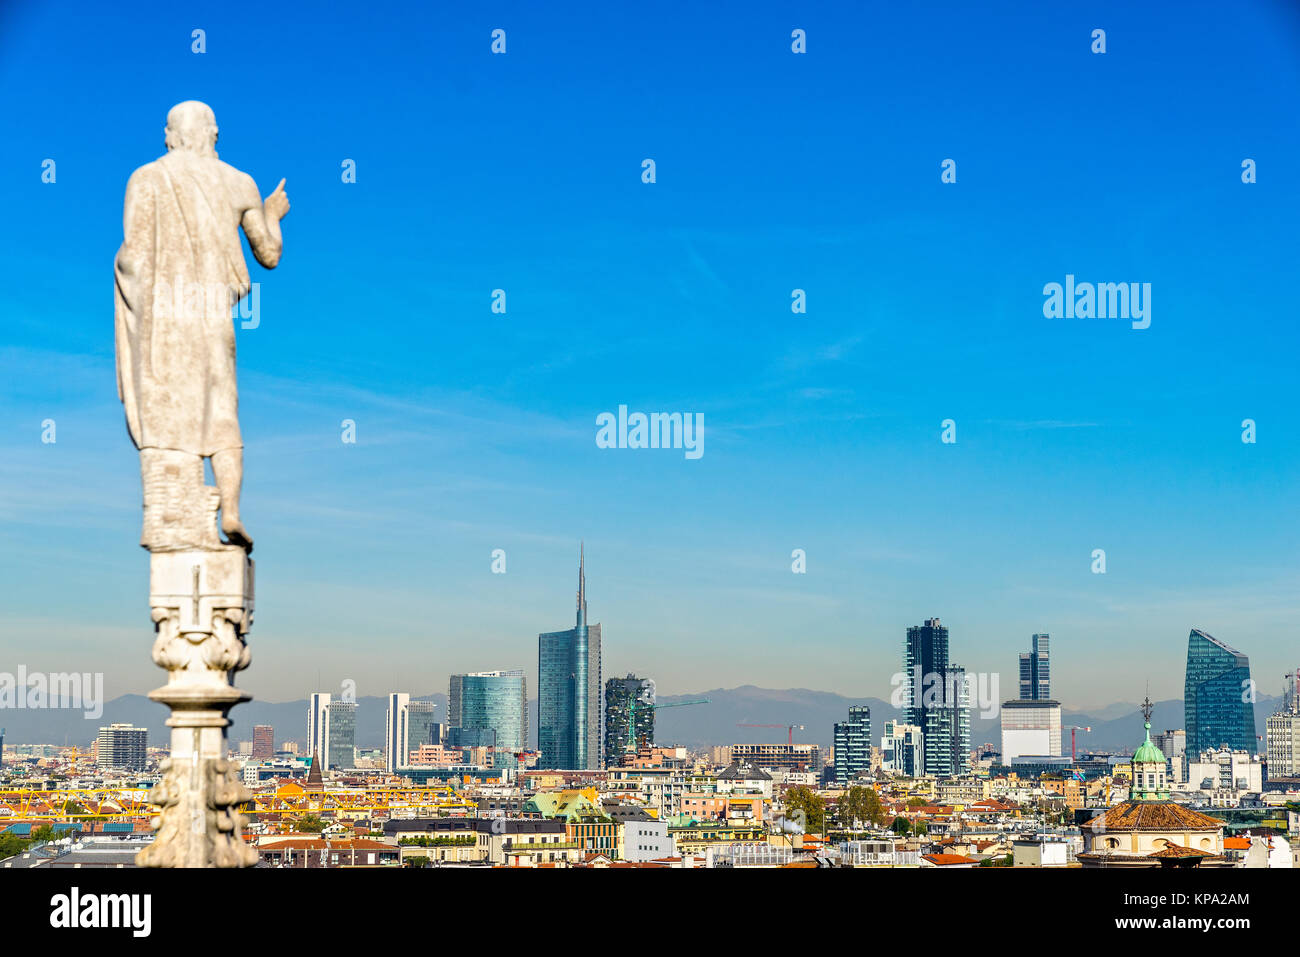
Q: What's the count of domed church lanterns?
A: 1